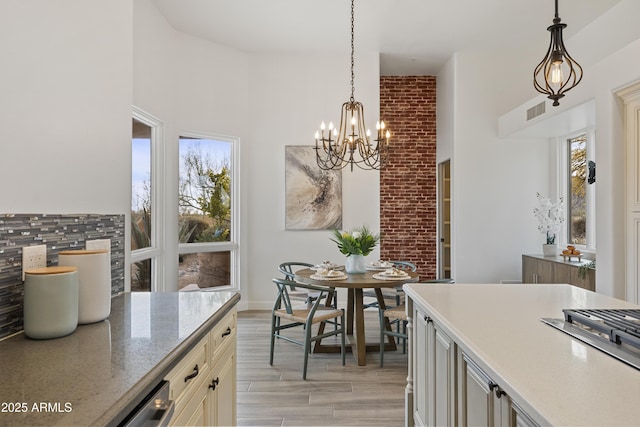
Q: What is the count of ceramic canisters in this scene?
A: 2